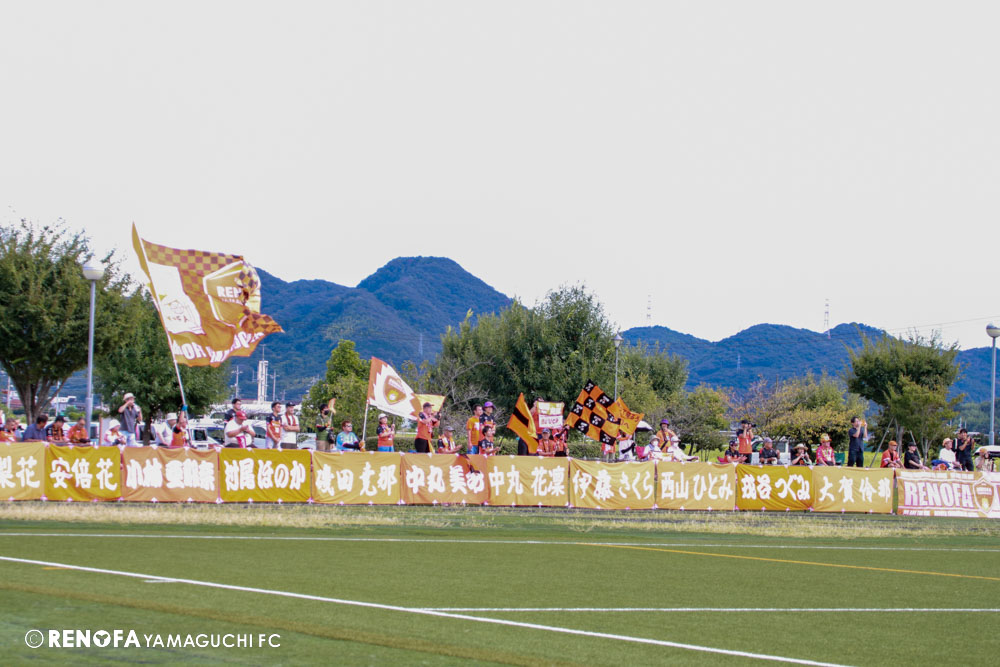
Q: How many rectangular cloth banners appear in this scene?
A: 12